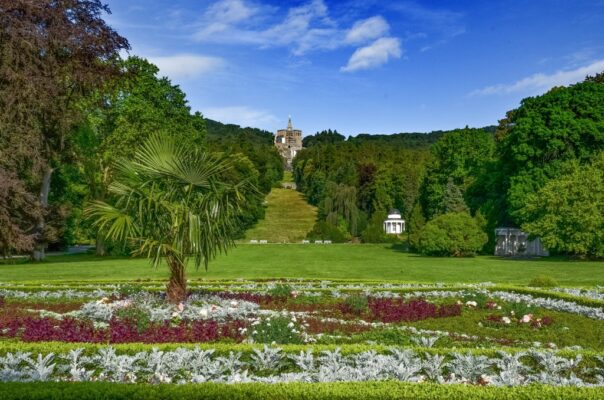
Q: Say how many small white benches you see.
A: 5